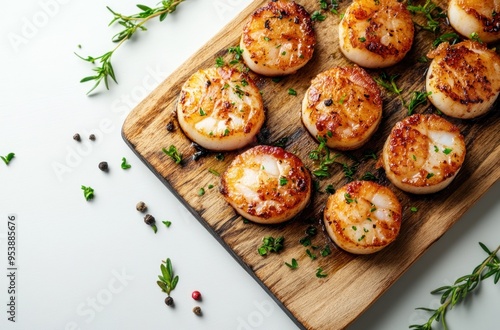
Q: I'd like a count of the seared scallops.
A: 9